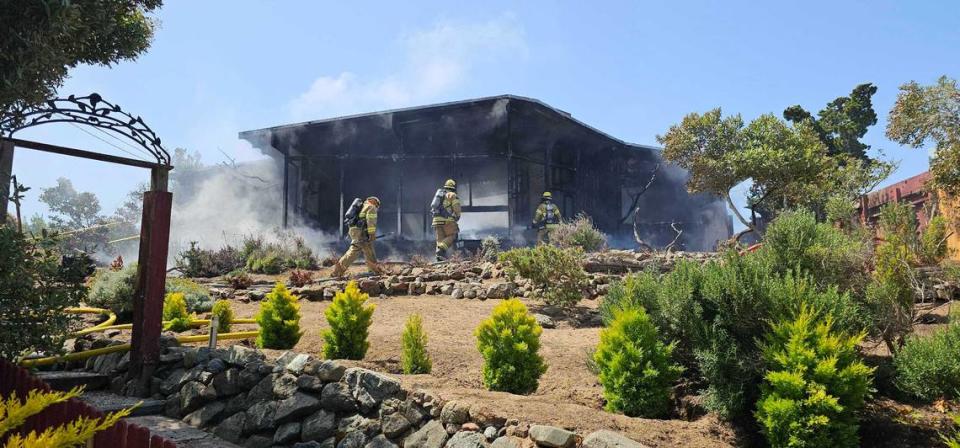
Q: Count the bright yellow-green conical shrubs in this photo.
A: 8